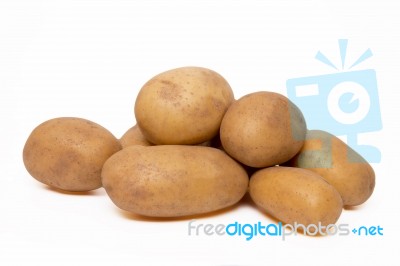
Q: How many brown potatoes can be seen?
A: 7